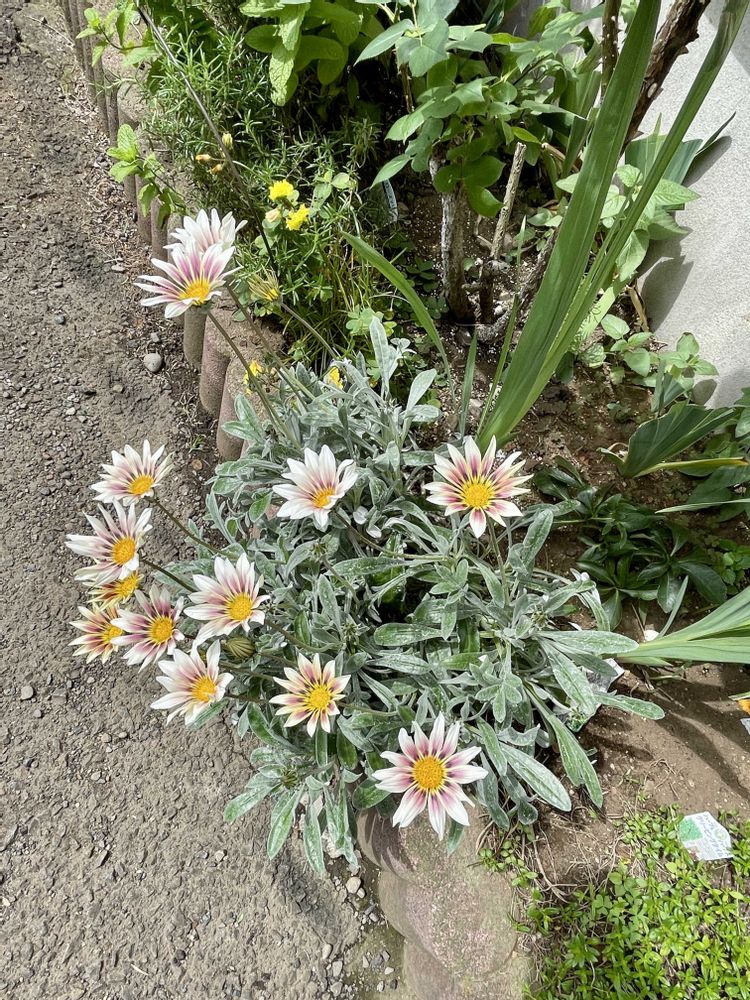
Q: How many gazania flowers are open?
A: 13